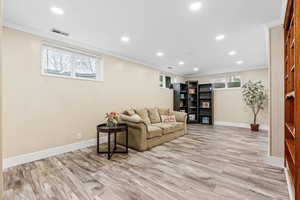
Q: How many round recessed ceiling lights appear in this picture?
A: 9